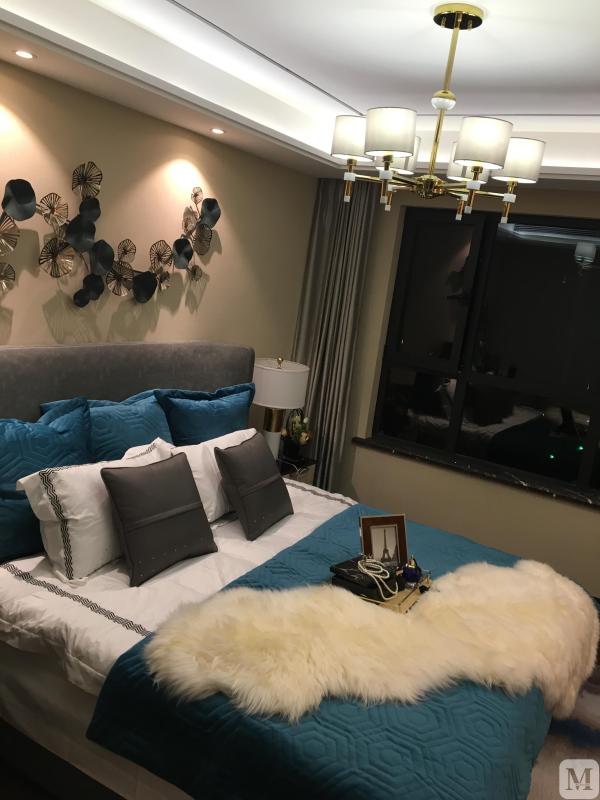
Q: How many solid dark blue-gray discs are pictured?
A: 9